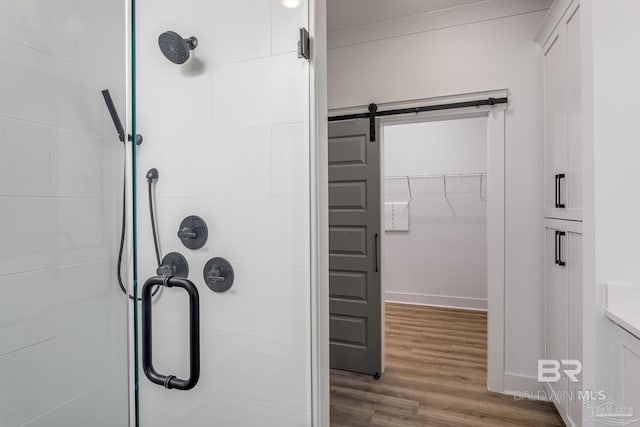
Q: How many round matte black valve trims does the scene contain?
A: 3